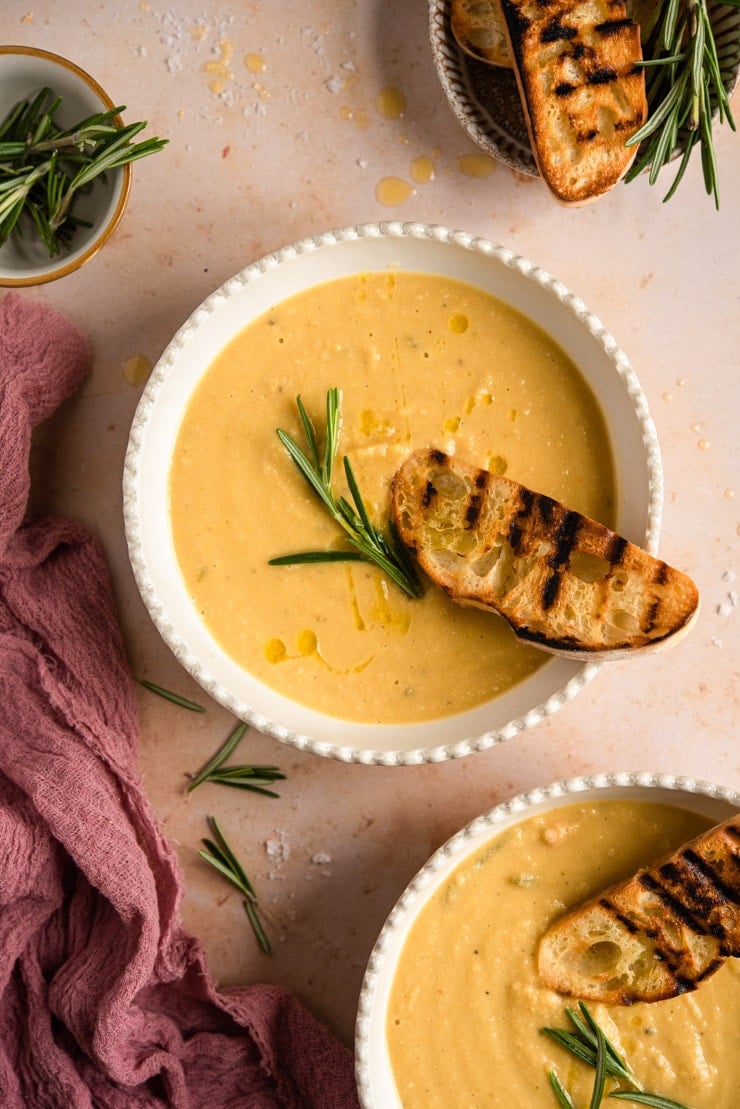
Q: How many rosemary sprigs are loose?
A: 3